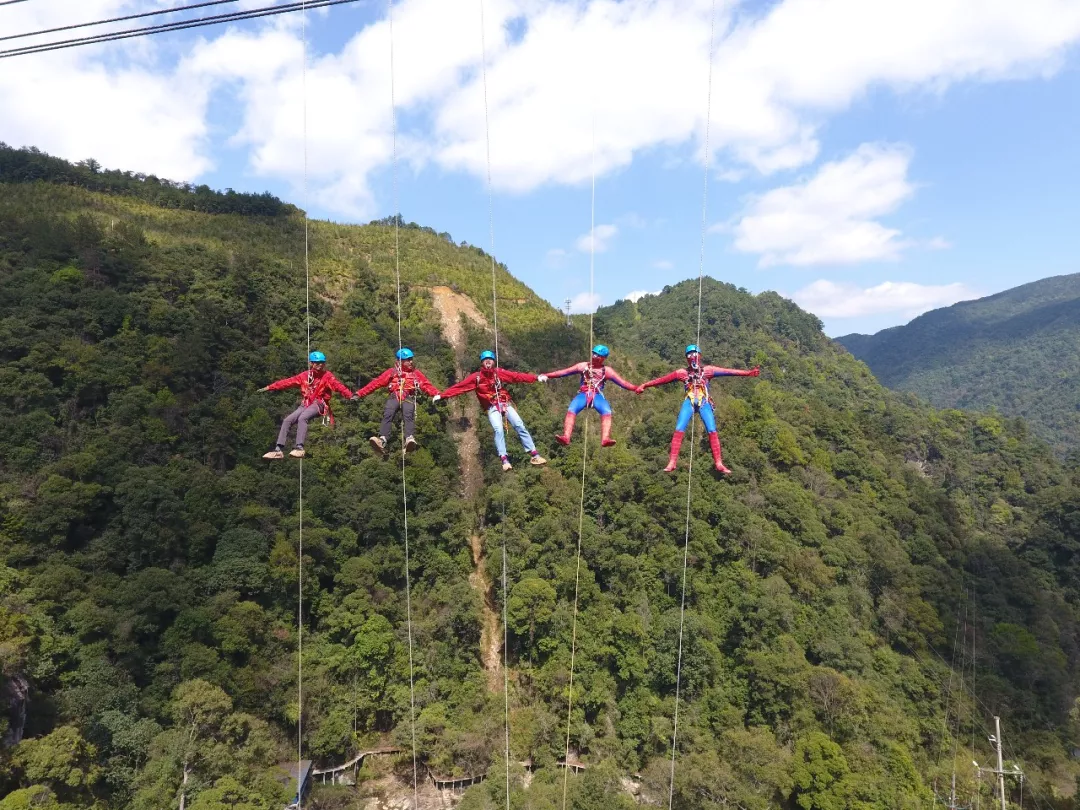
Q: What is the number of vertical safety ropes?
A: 5